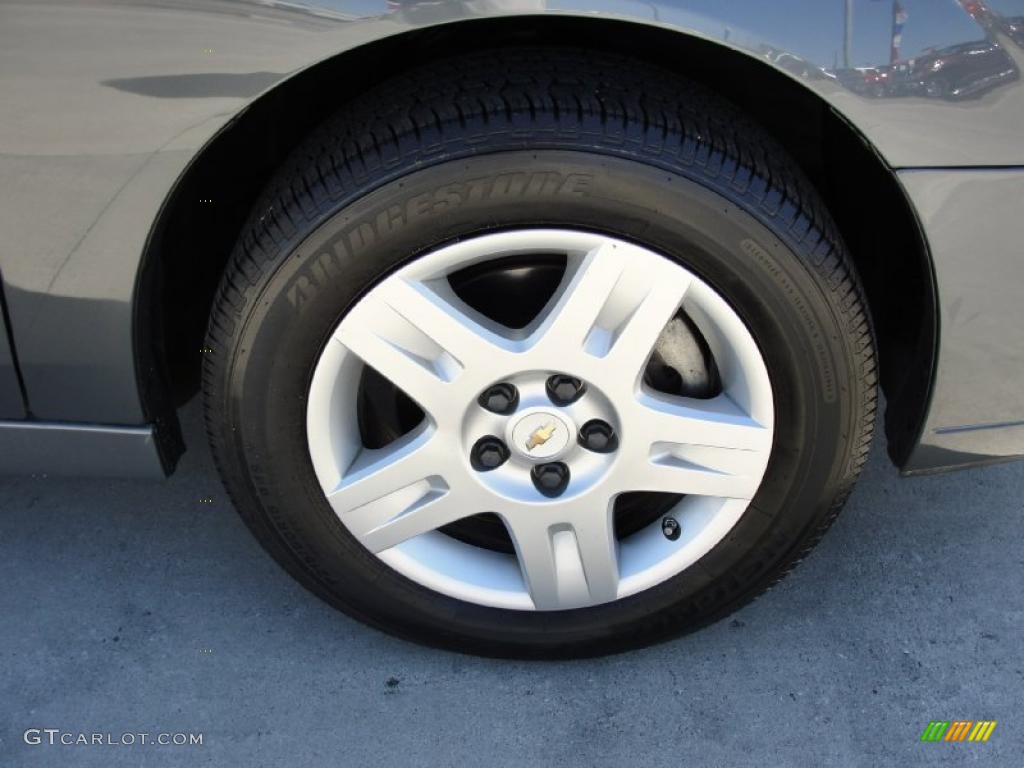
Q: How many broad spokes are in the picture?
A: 5